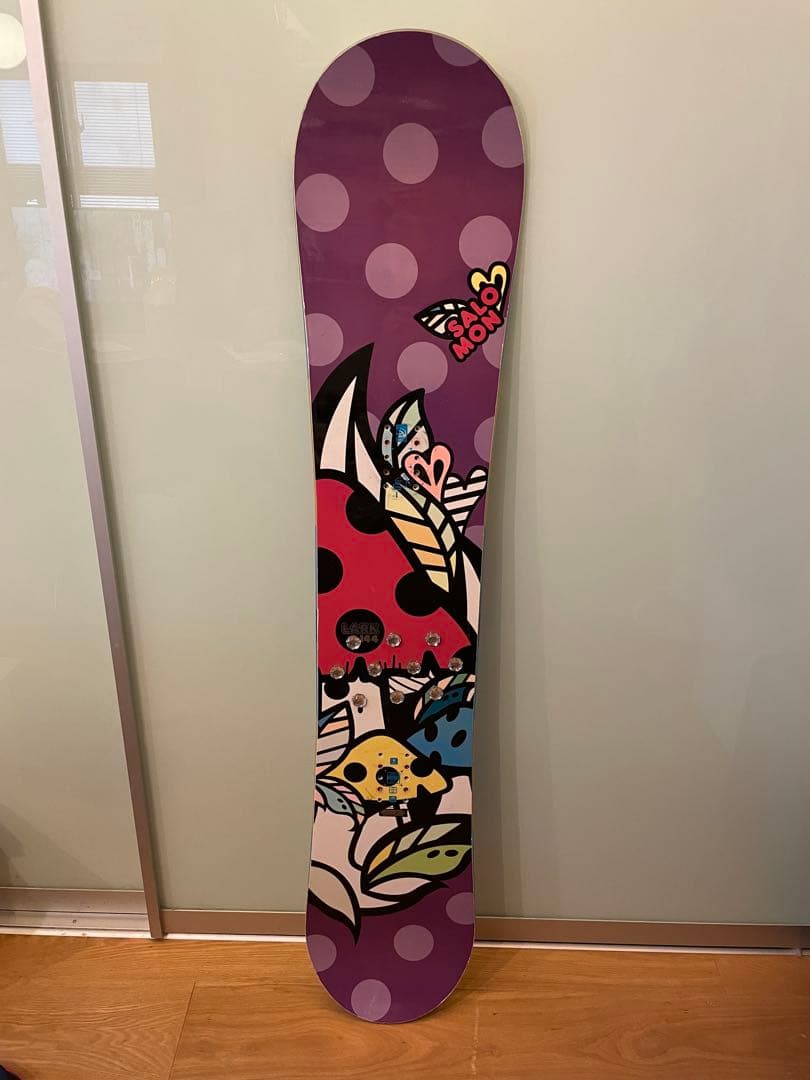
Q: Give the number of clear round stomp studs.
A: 10